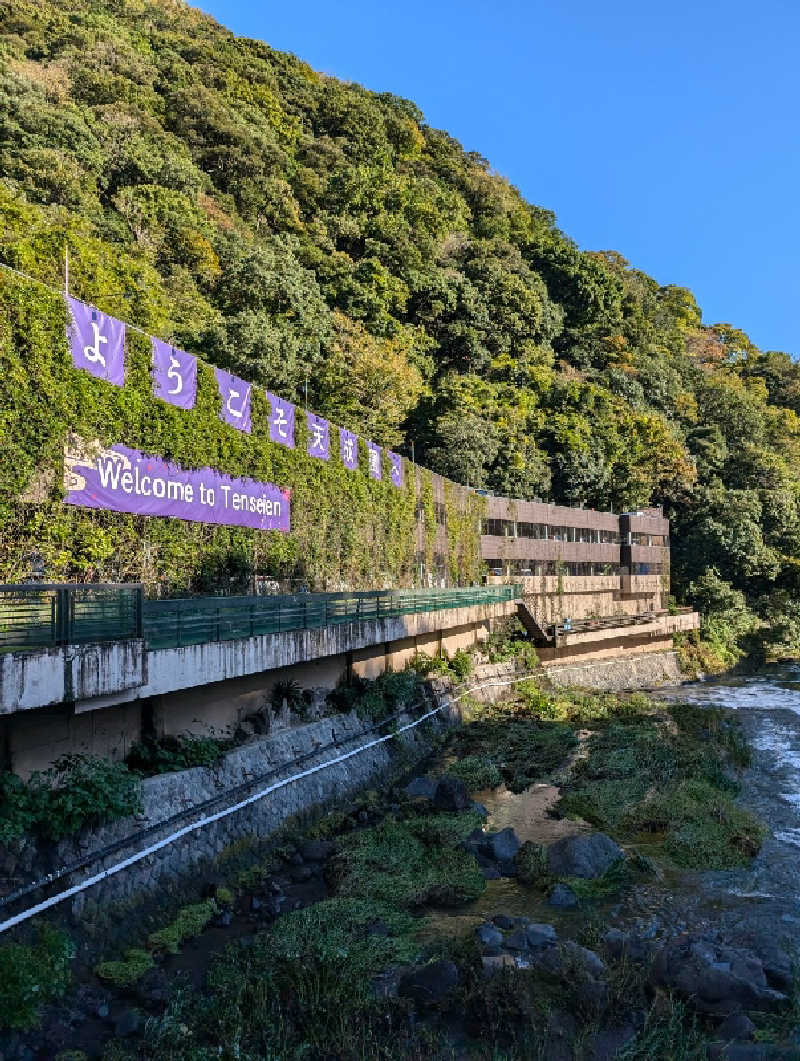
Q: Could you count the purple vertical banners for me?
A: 8